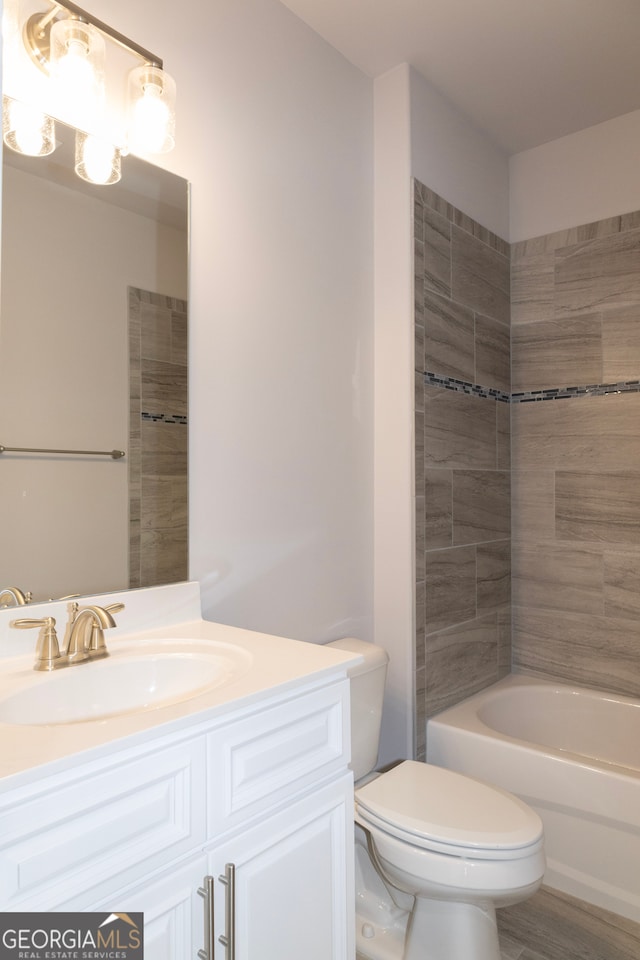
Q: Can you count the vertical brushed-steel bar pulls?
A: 2